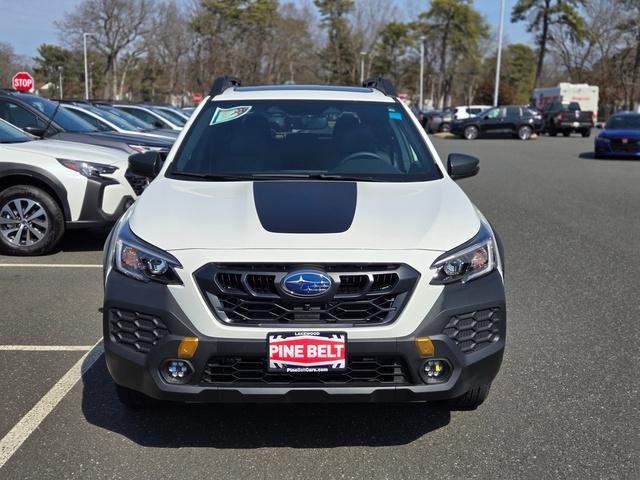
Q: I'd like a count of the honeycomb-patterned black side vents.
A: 2